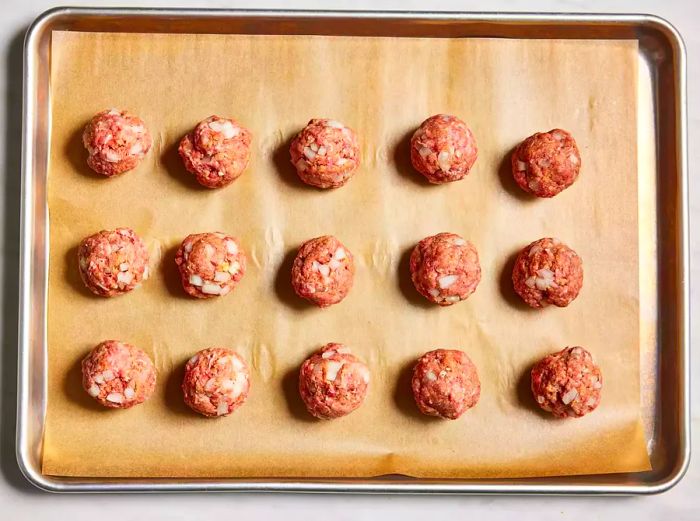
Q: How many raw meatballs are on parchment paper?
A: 15